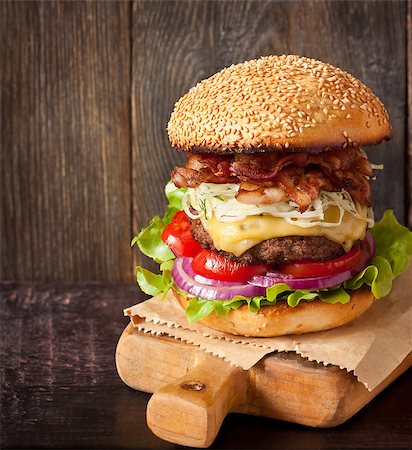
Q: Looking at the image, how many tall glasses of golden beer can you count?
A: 0